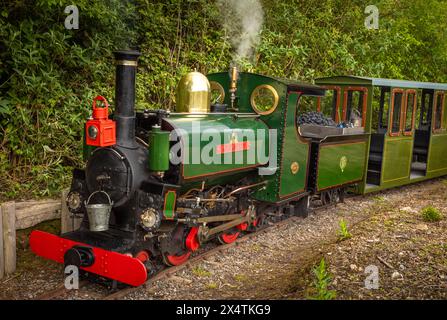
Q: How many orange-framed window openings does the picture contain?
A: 5